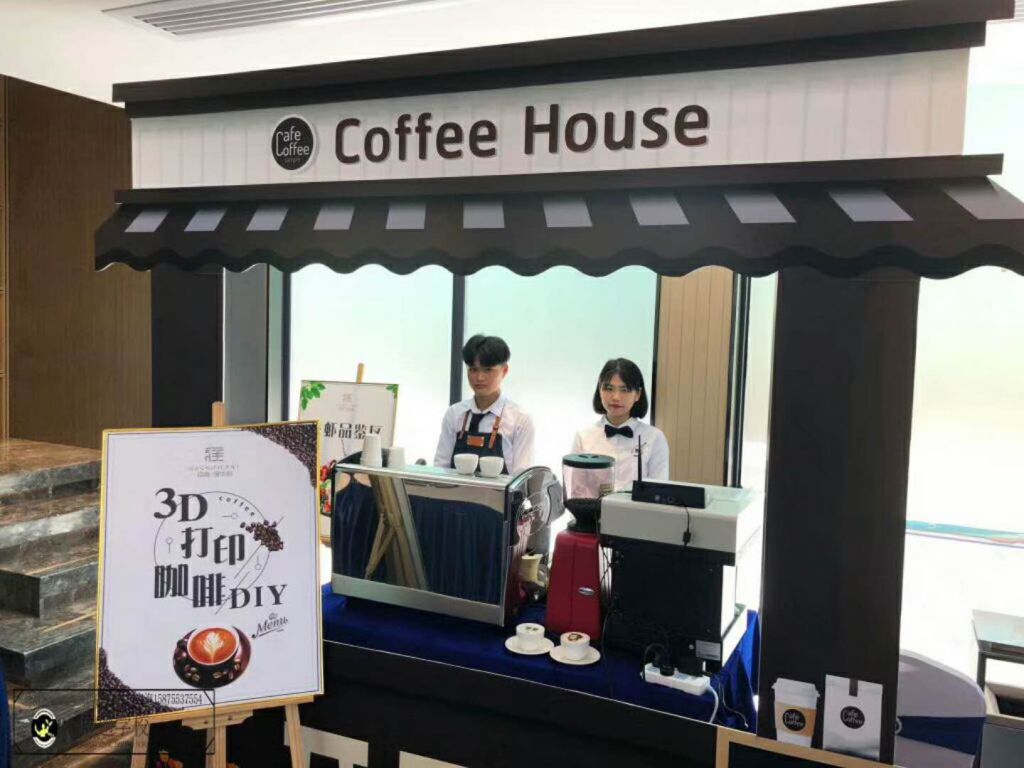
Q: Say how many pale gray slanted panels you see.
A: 11